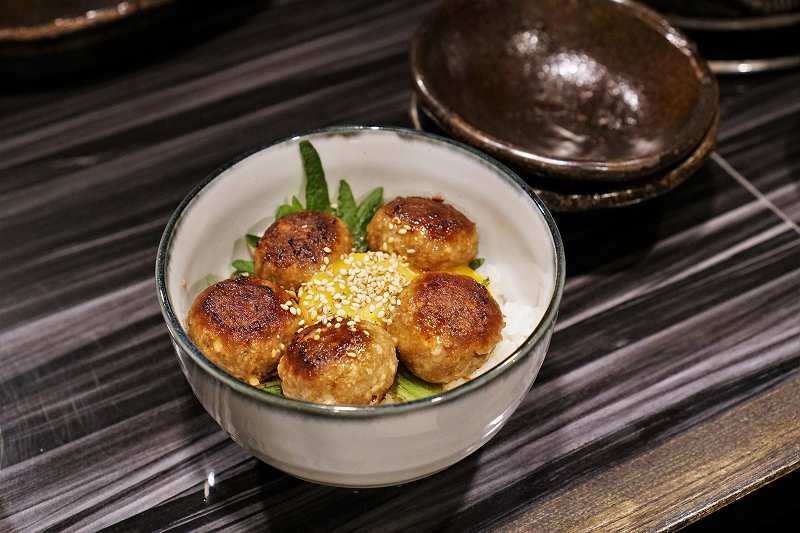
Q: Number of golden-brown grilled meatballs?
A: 5